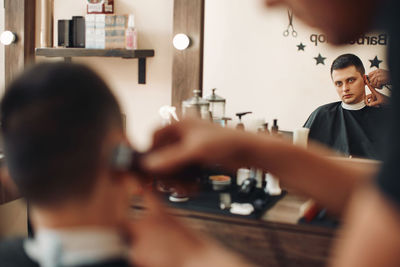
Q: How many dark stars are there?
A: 3